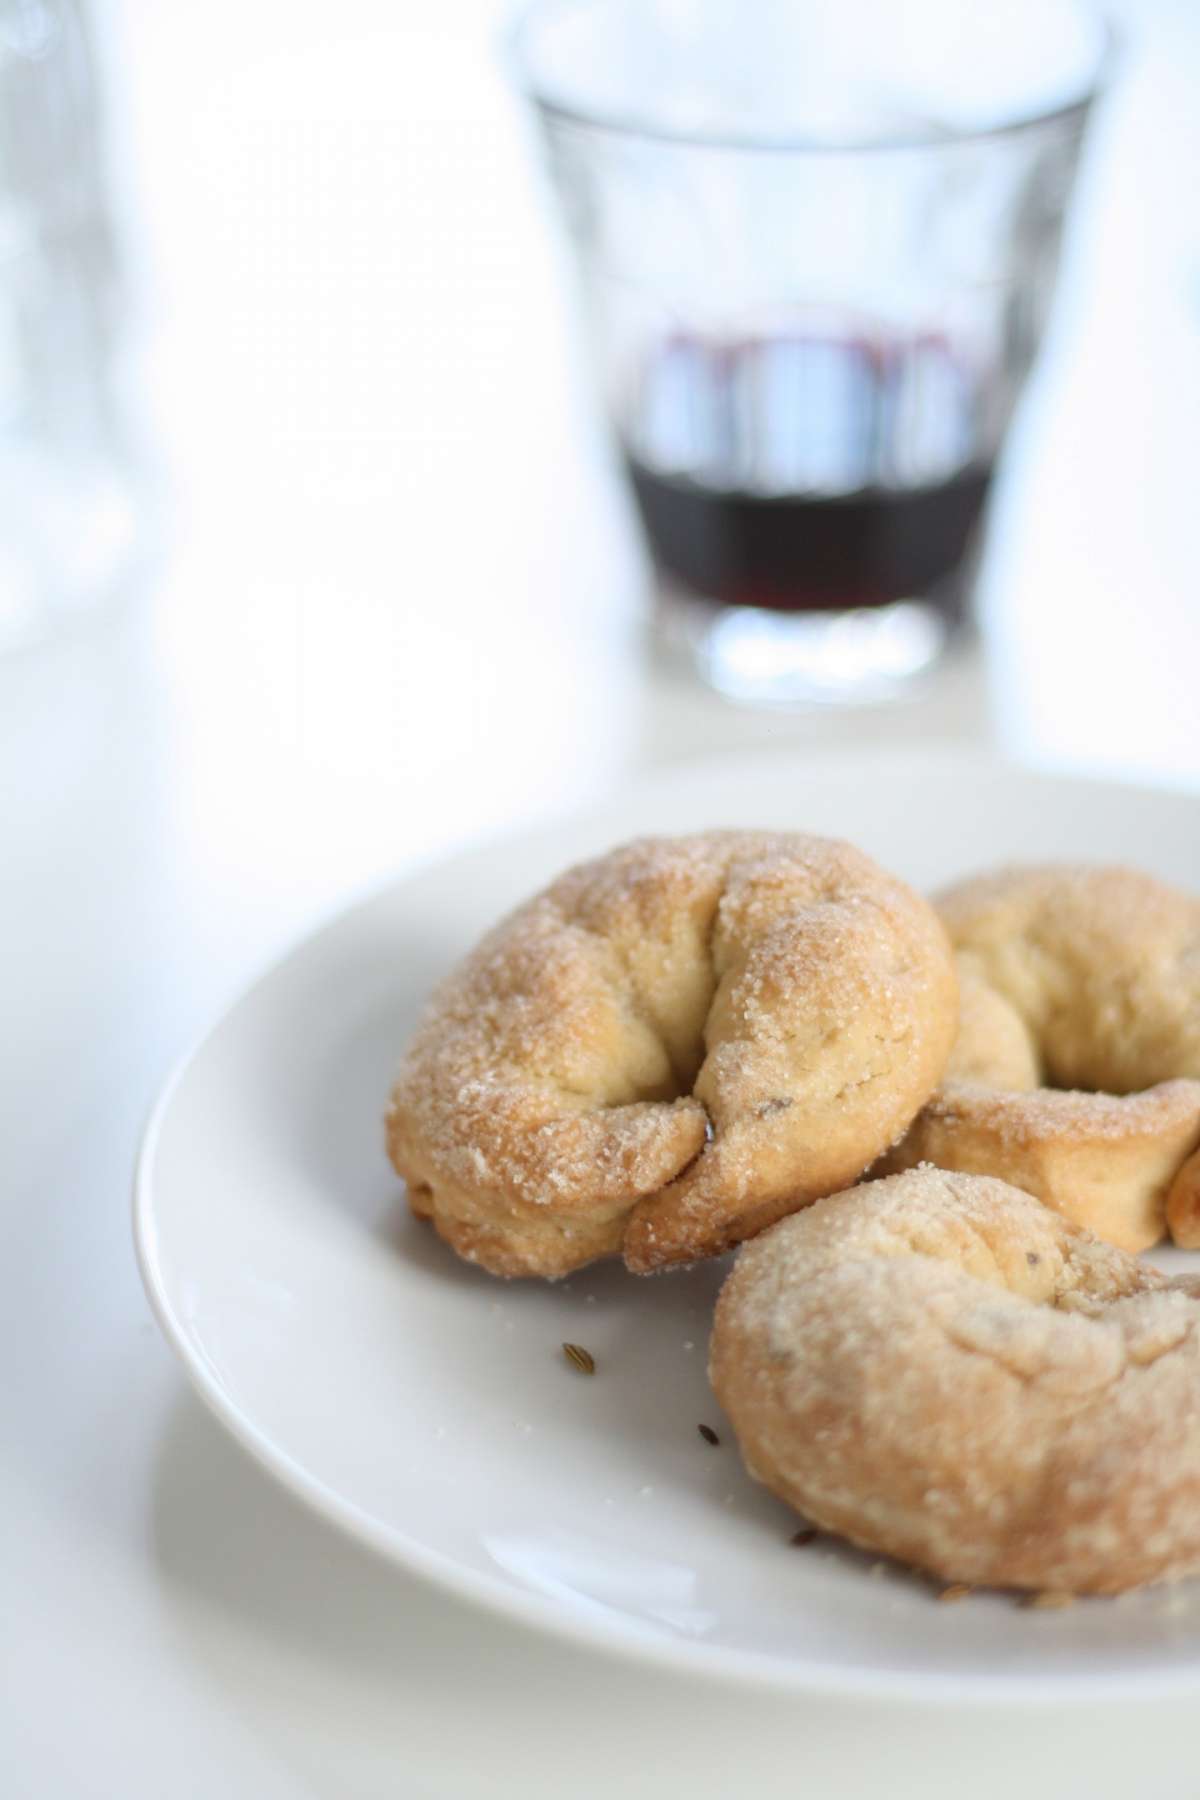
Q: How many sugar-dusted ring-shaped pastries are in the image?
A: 3